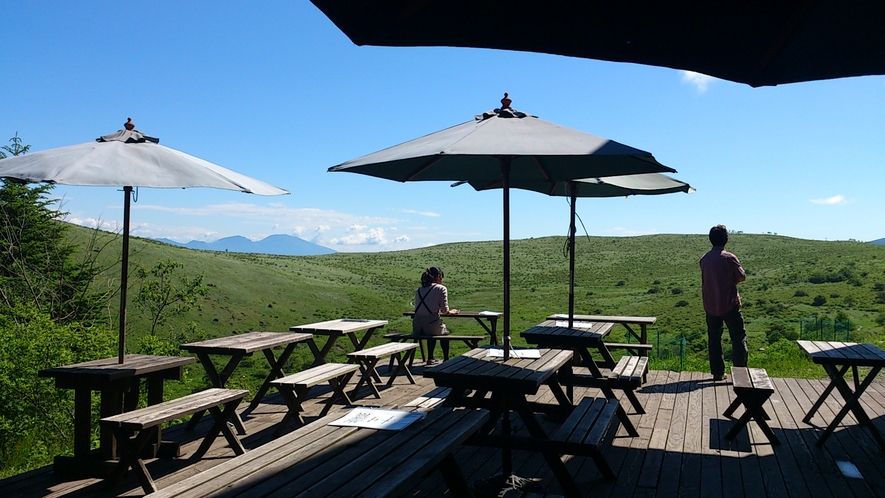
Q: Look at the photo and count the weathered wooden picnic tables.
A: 9